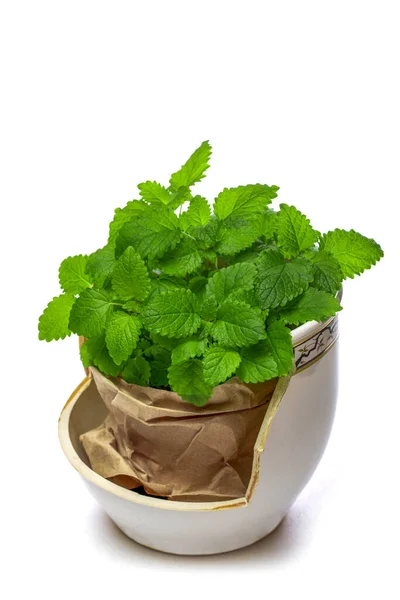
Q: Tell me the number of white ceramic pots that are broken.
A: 1